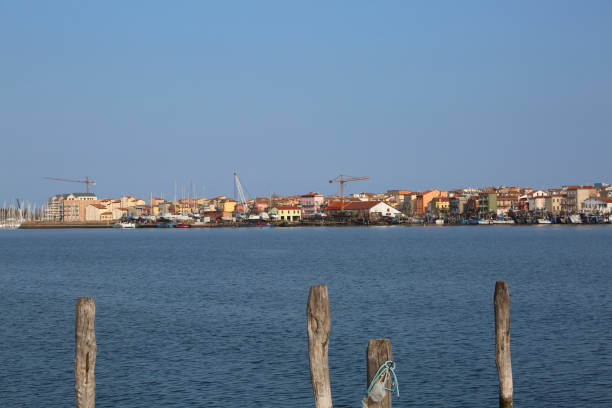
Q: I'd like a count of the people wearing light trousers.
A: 0